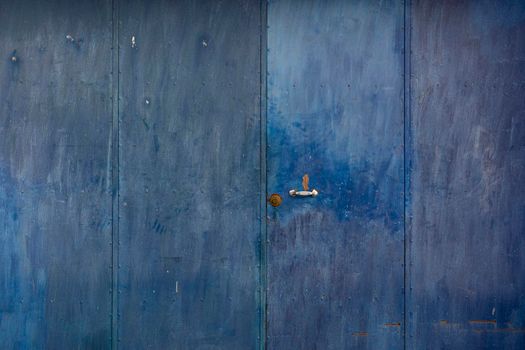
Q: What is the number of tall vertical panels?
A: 4